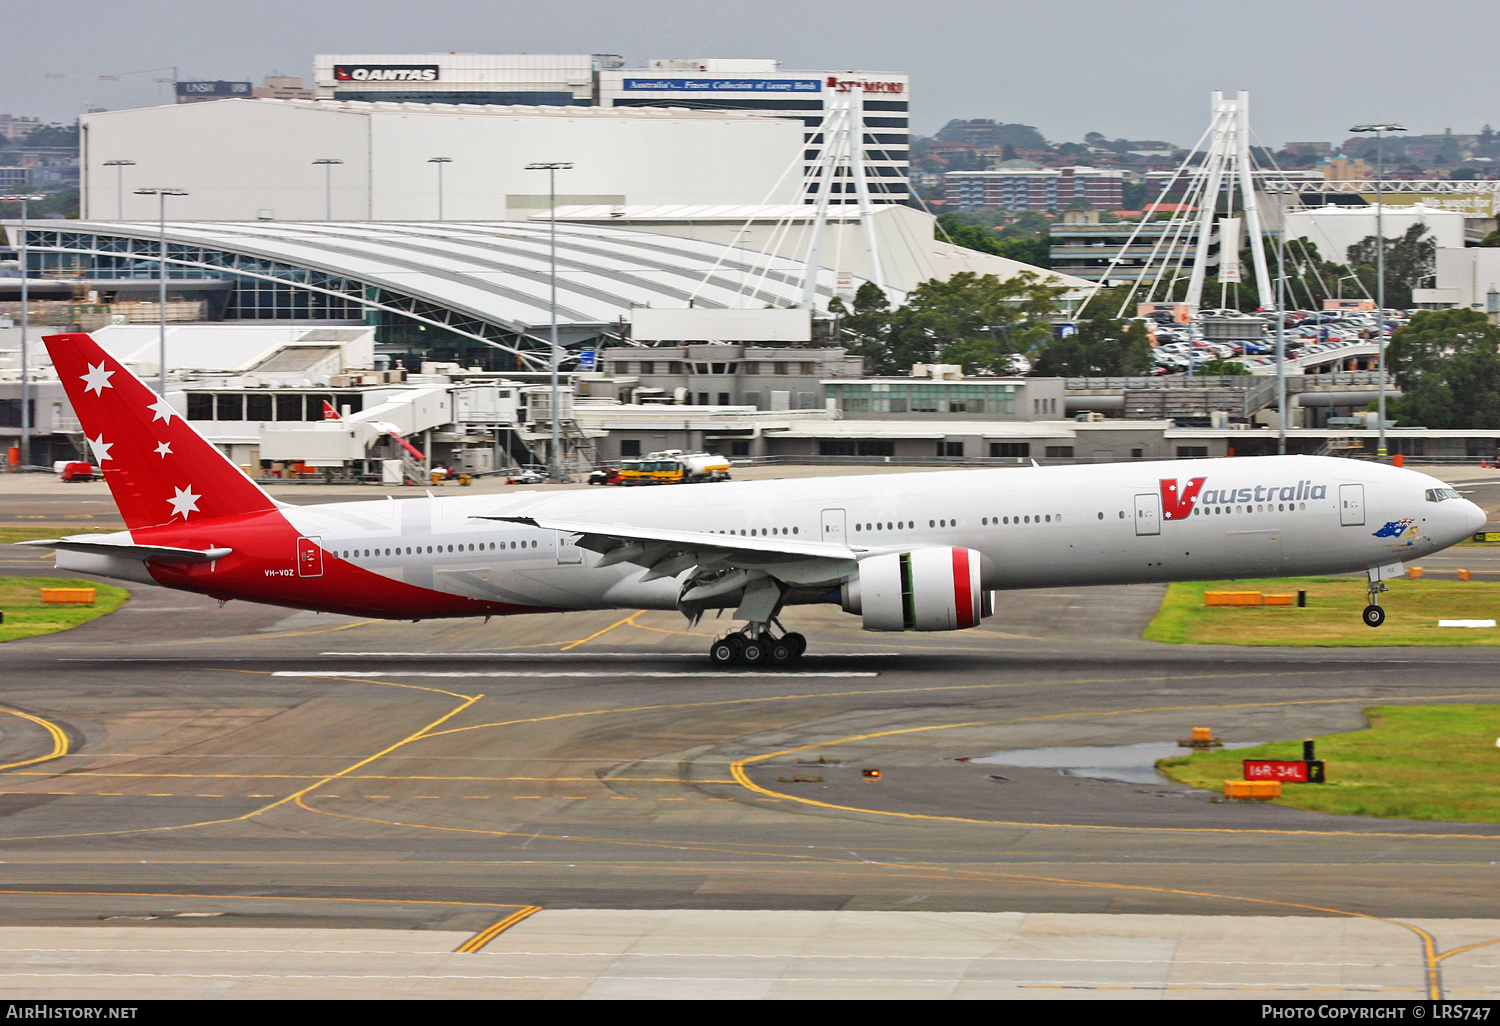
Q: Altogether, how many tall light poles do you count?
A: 8